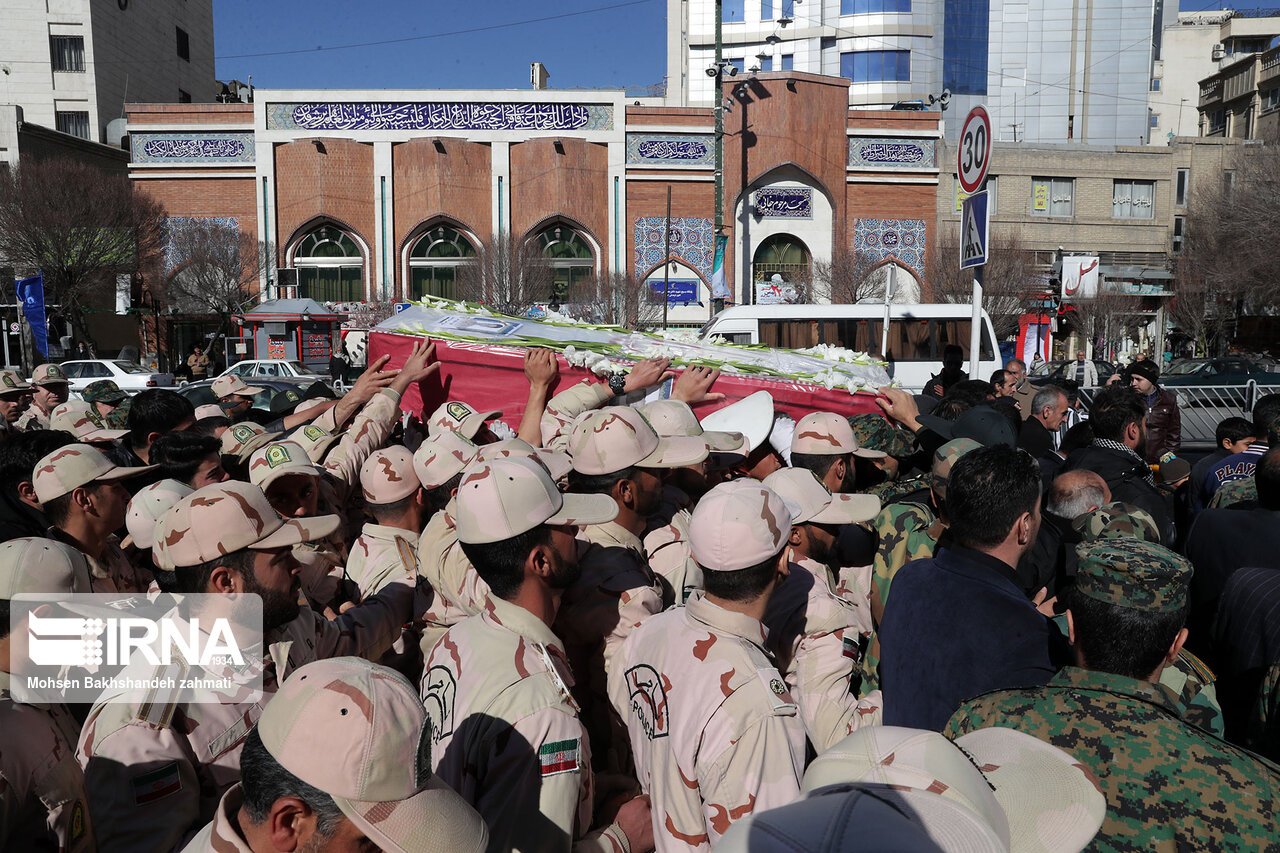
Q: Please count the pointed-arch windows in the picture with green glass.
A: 3